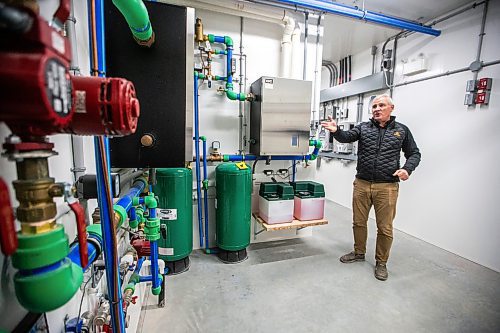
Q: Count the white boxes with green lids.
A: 2